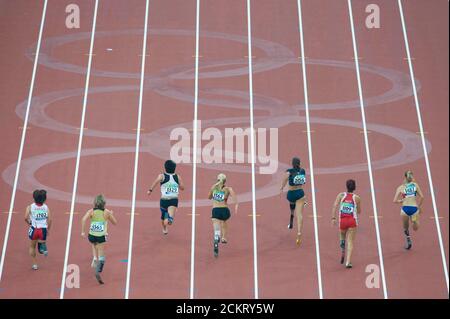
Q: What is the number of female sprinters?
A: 7